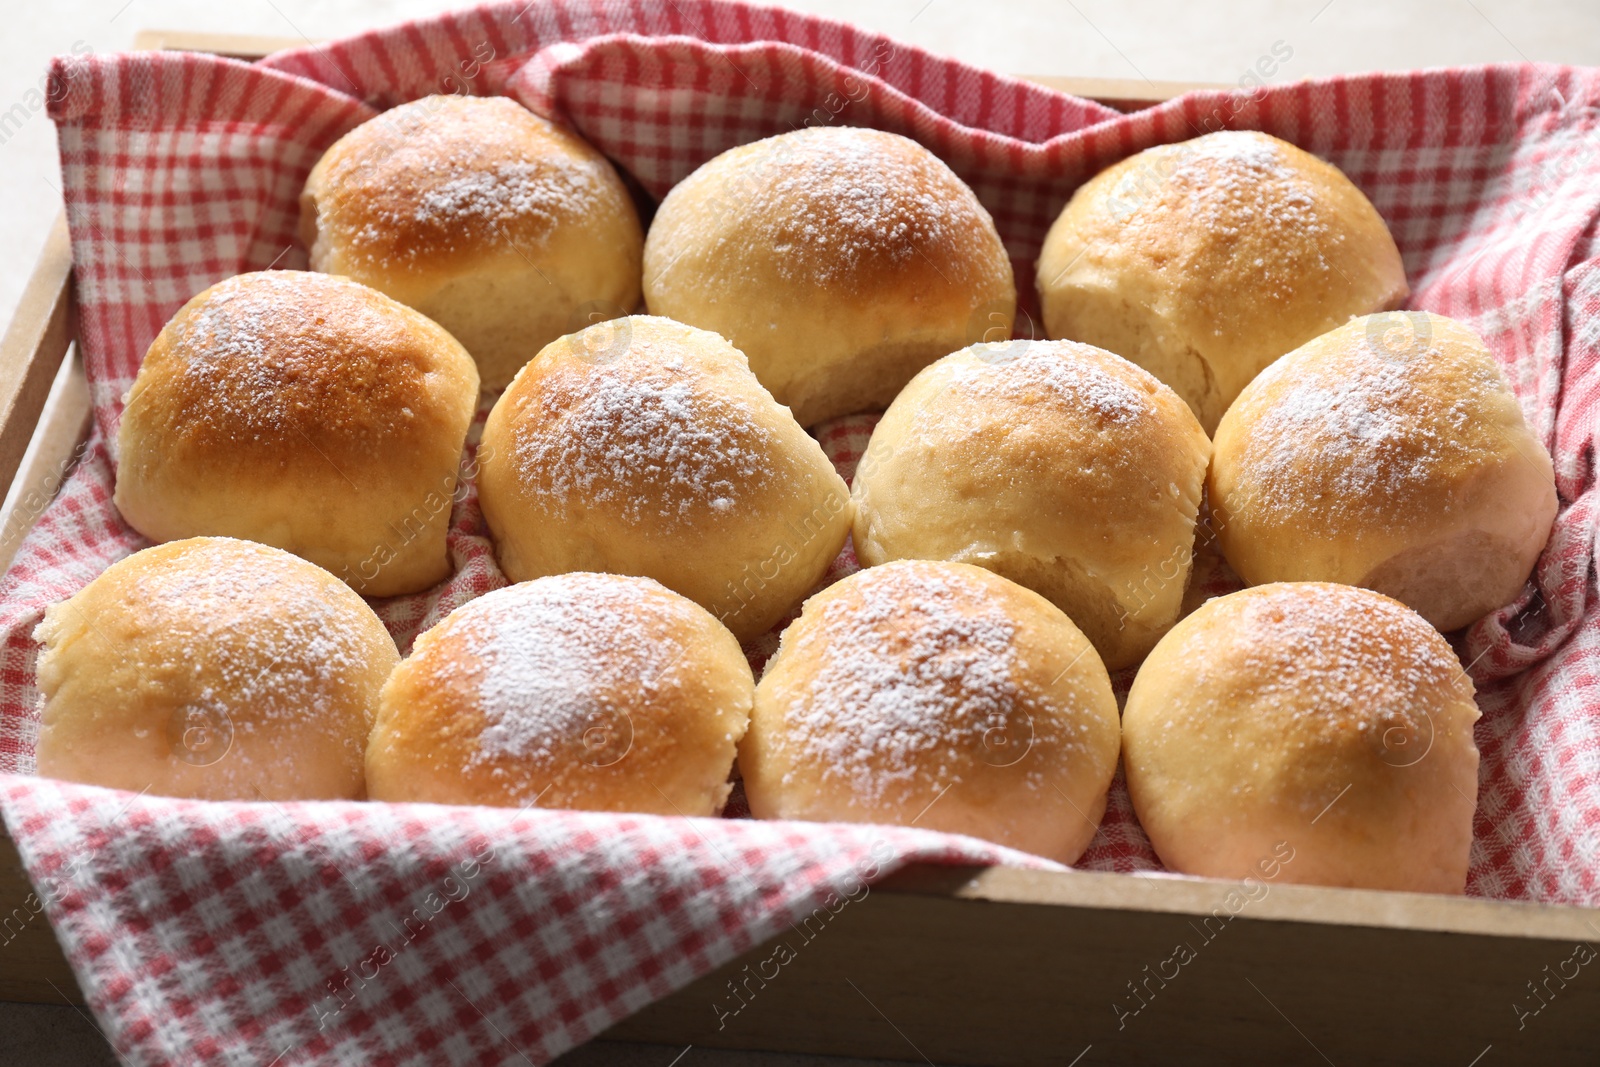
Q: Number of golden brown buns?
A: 11